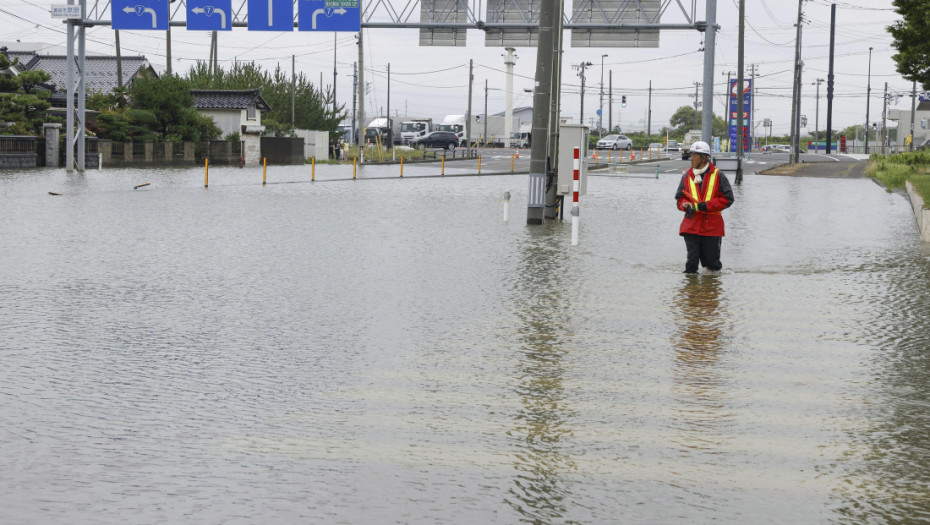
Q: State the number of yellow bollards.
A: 15